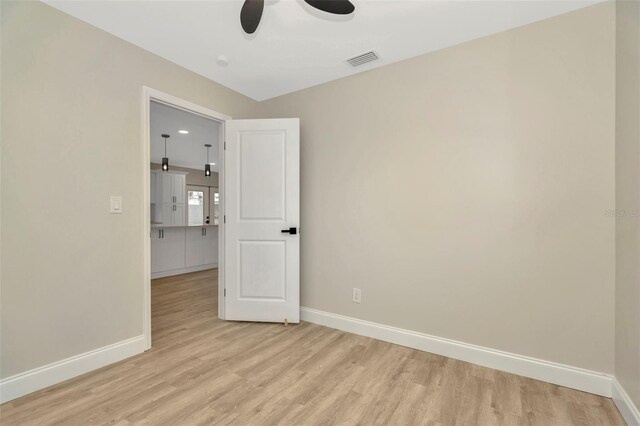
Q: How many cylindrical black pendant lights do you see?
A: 2